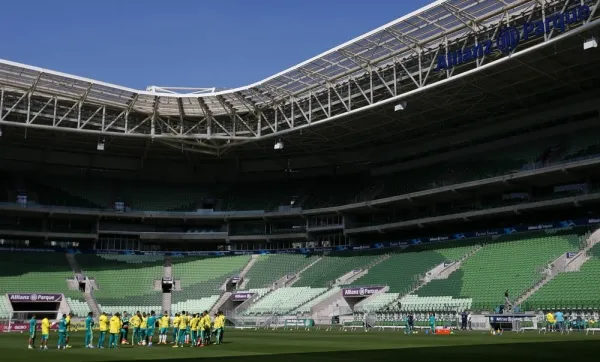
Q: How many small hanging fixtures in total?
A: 4